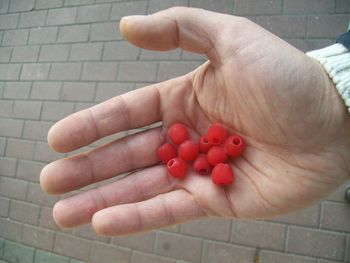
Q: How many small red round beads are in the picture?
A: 10